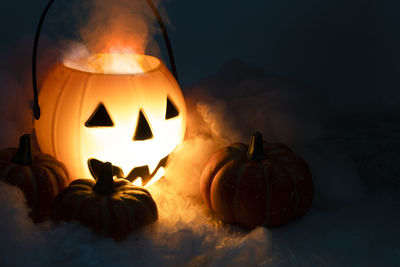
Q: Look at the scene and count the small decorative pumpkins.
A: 3